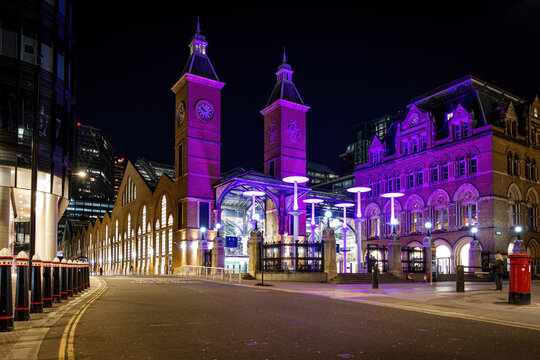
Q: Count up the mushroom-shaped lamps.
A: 6